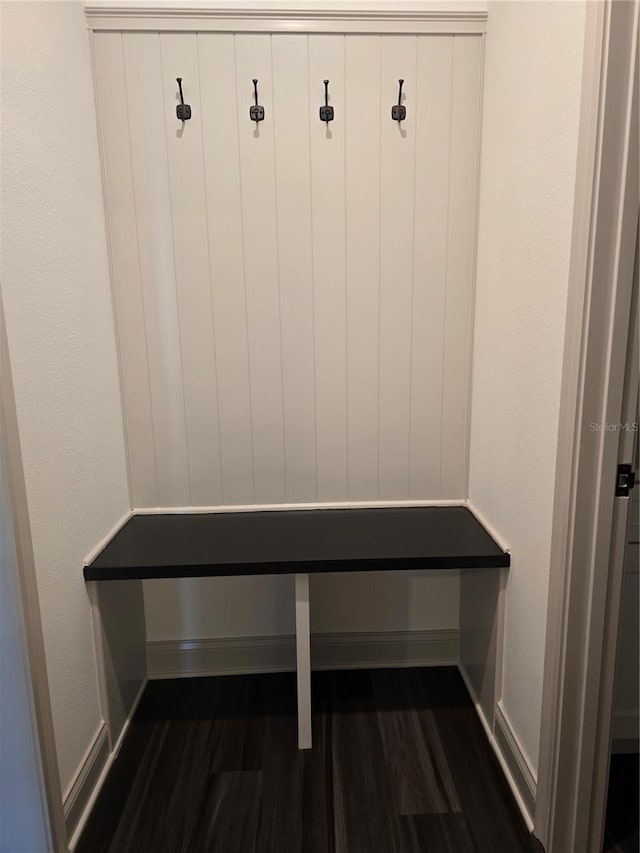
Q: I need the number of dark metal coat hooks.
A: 4